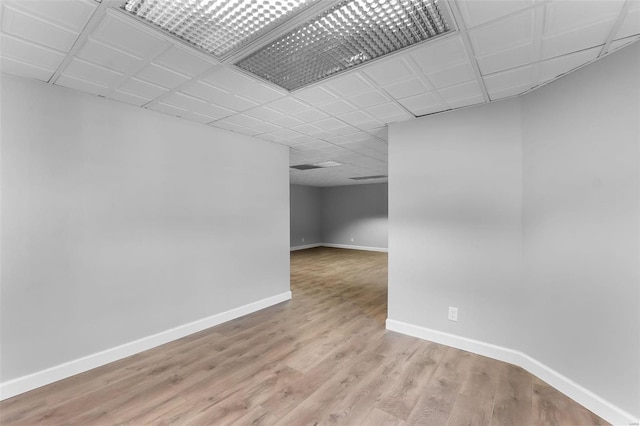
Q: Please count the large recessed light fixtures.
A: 2